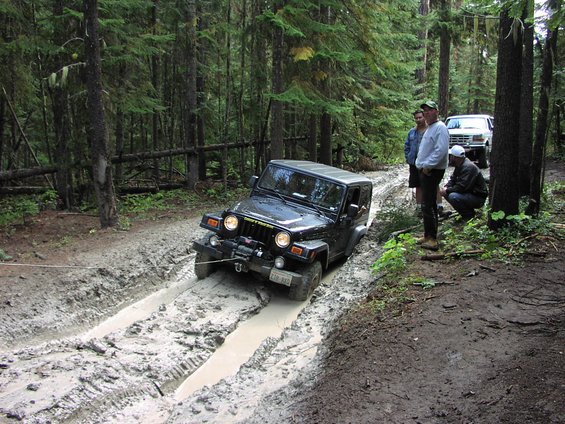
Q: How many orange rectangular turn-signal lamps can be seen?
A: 2